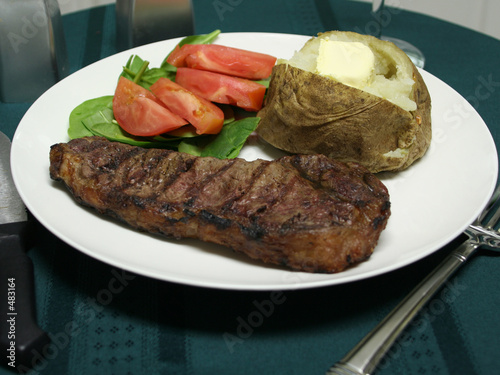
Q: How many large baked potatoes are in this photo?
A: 1